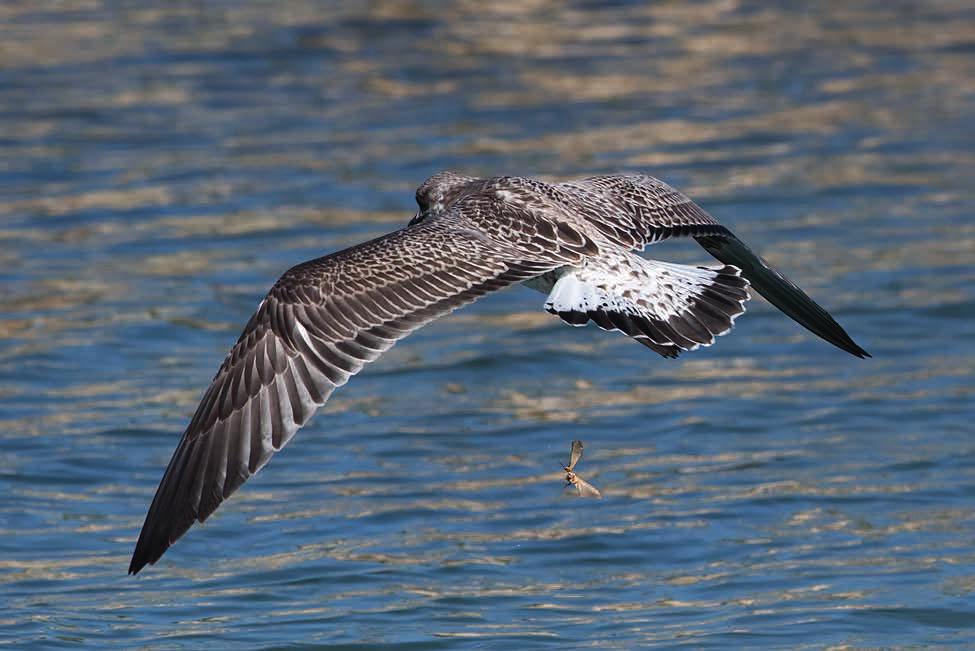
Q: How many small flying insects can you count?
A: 1